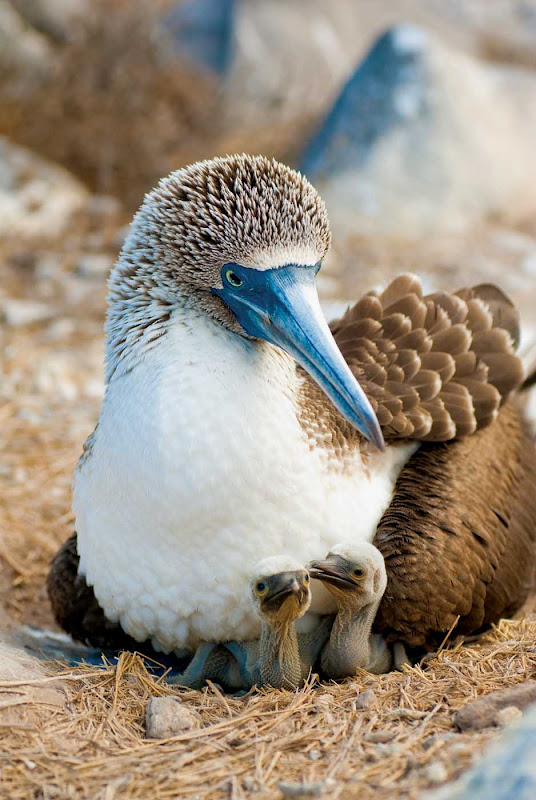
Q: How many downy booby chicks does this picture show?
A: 2